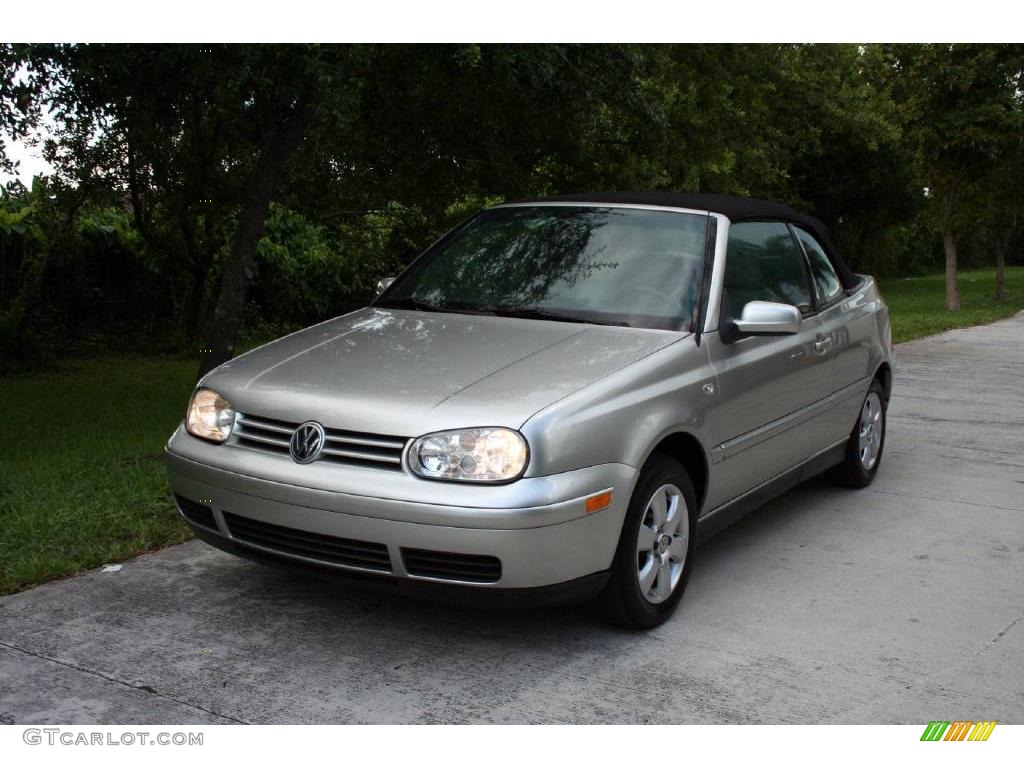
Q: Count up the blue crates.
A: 0